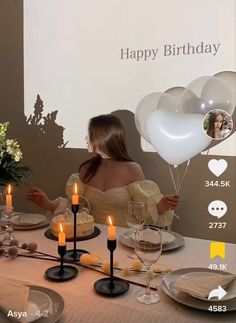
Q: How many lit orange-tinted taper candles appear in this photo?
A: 4